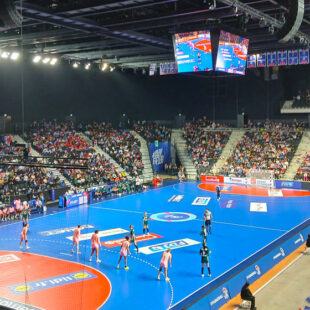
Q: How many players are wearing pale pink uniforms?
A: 5